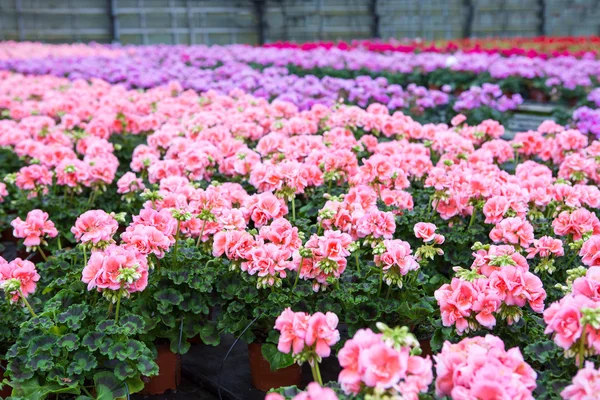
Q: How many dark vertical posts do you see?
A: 5